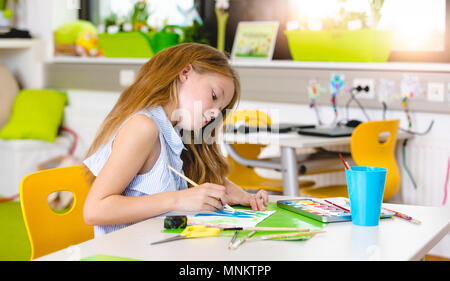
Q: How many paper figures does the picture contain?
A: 4